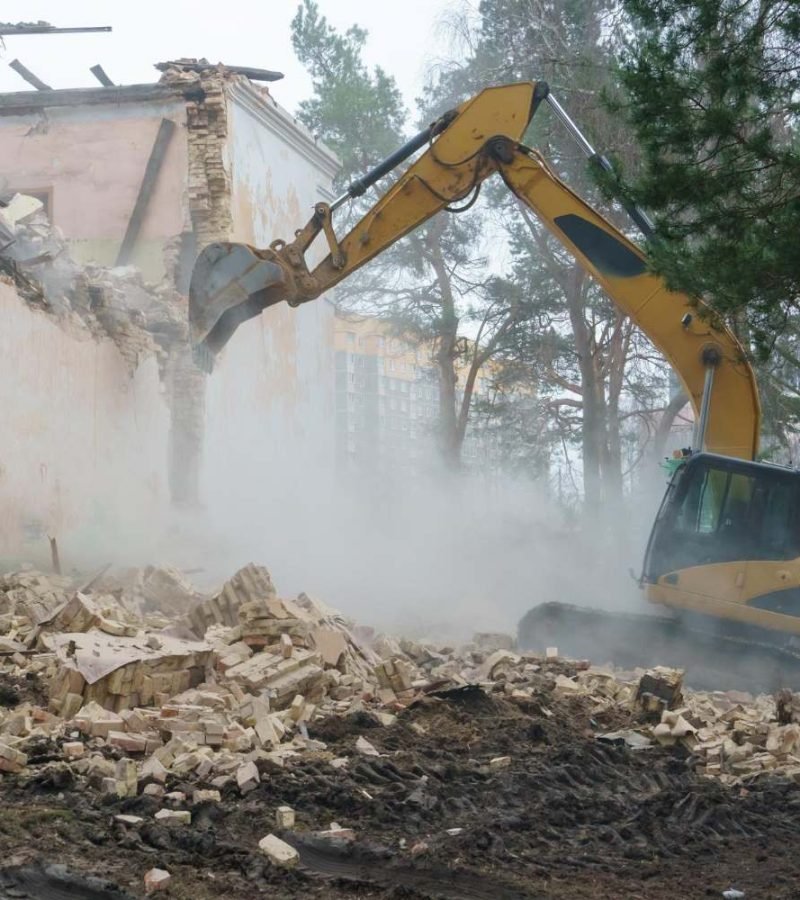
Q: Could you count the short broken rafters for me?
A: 2